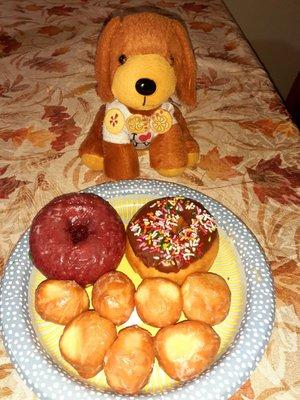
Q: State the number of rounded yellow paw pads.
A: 3